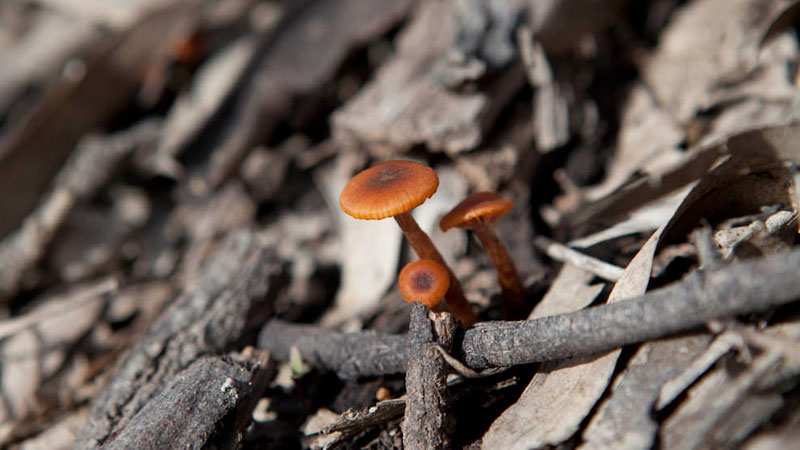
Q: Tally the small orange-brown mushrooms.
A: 3